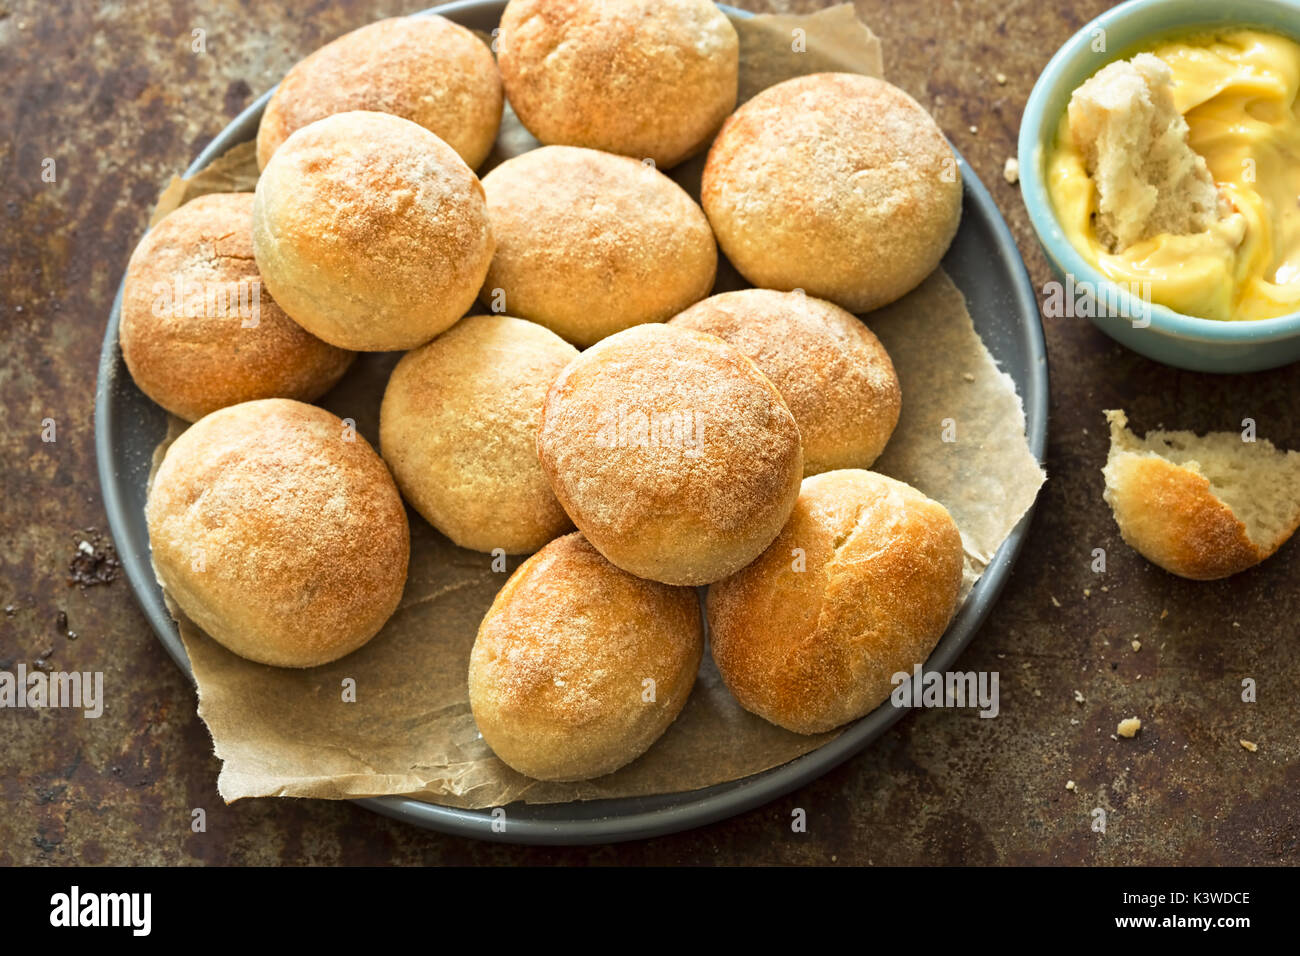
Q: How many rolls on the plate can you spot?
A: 12